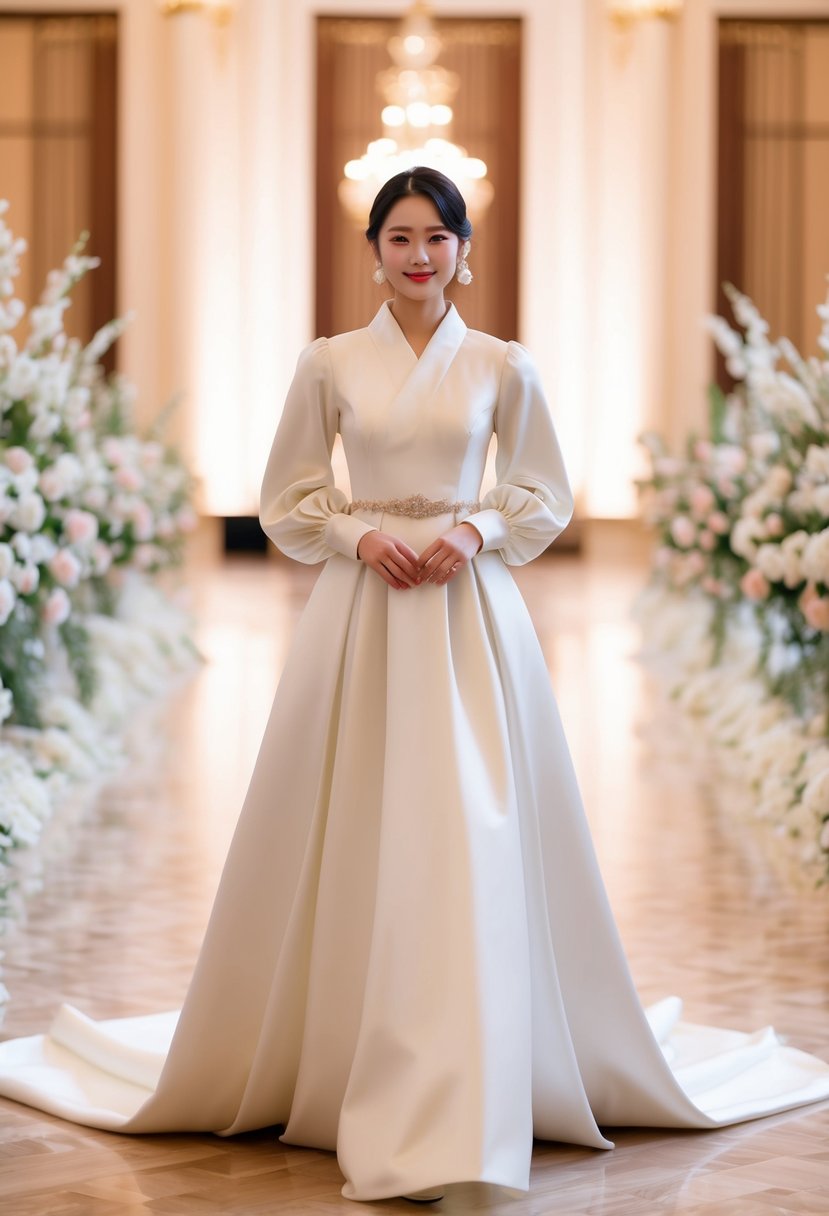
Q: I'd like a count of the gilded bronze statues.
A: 0